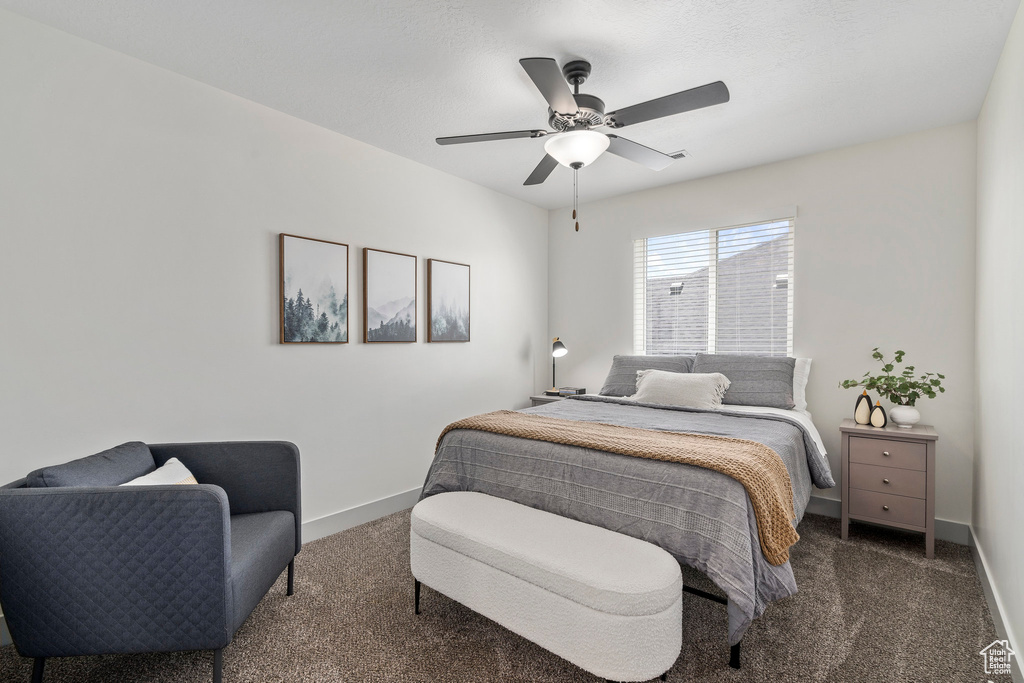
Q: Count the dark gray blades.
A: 5